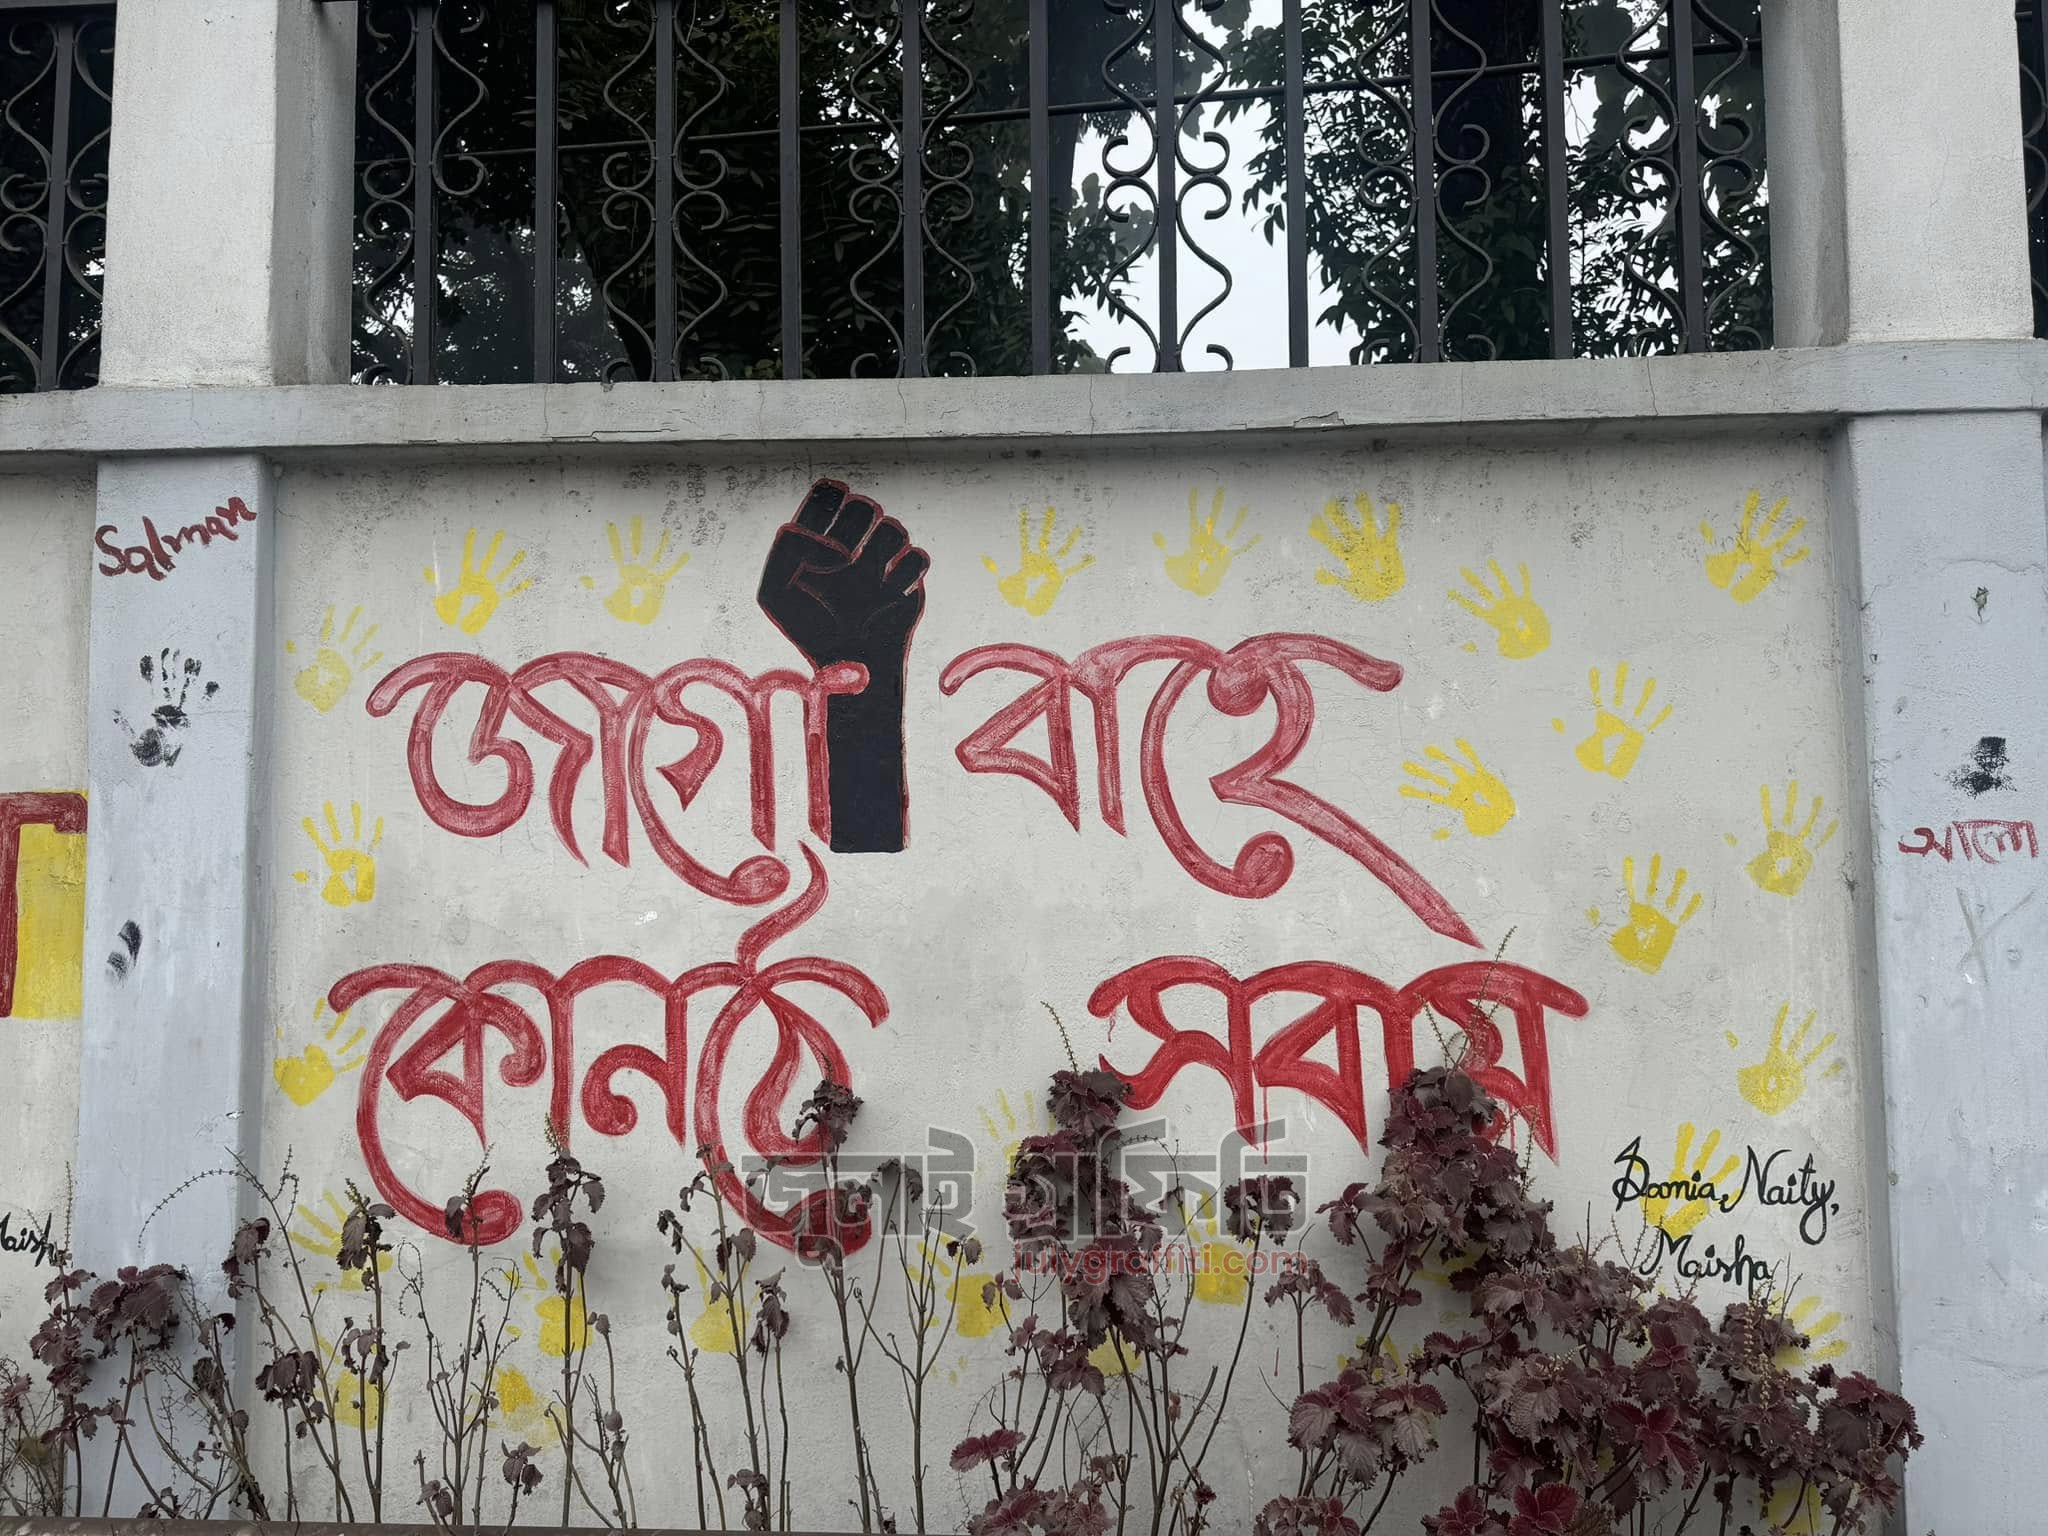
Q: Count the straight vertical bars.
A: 12